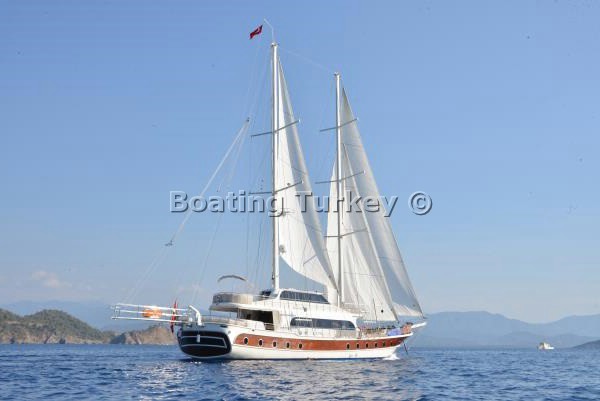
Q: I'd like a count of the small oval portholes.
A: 11